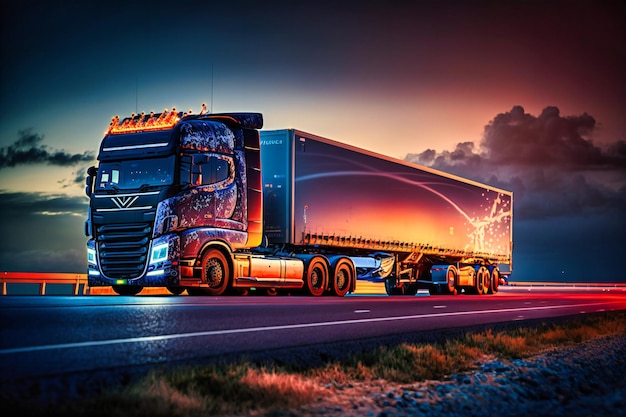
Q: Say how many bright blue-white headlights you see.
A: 2